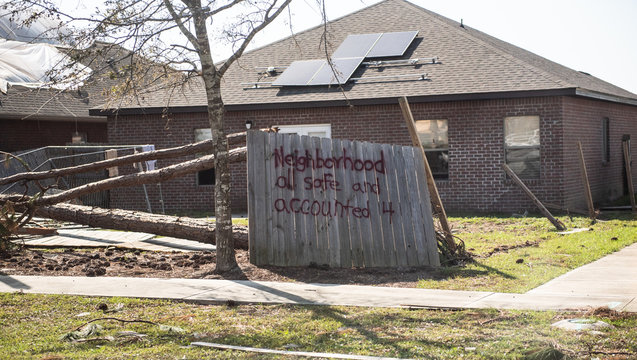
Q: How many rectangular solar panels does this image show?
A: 4